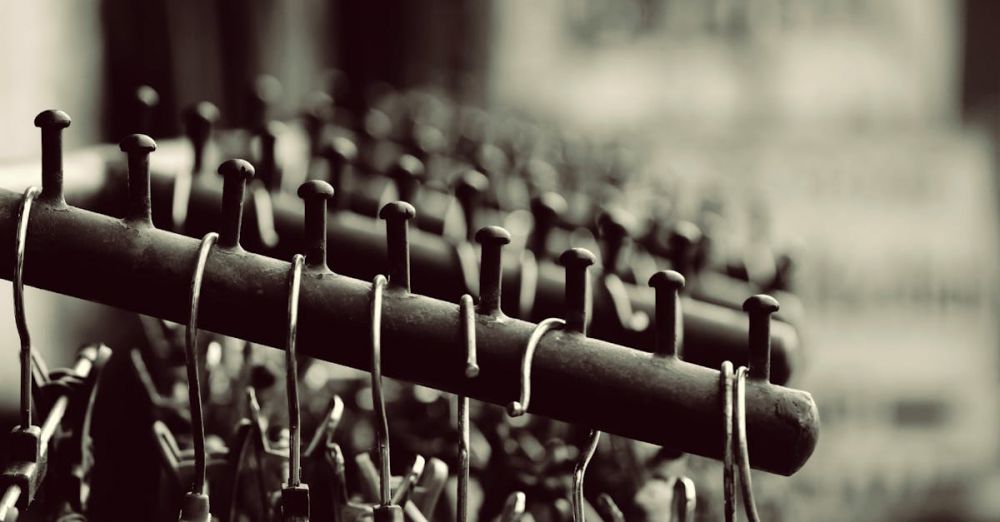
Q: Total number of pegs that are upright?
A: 9